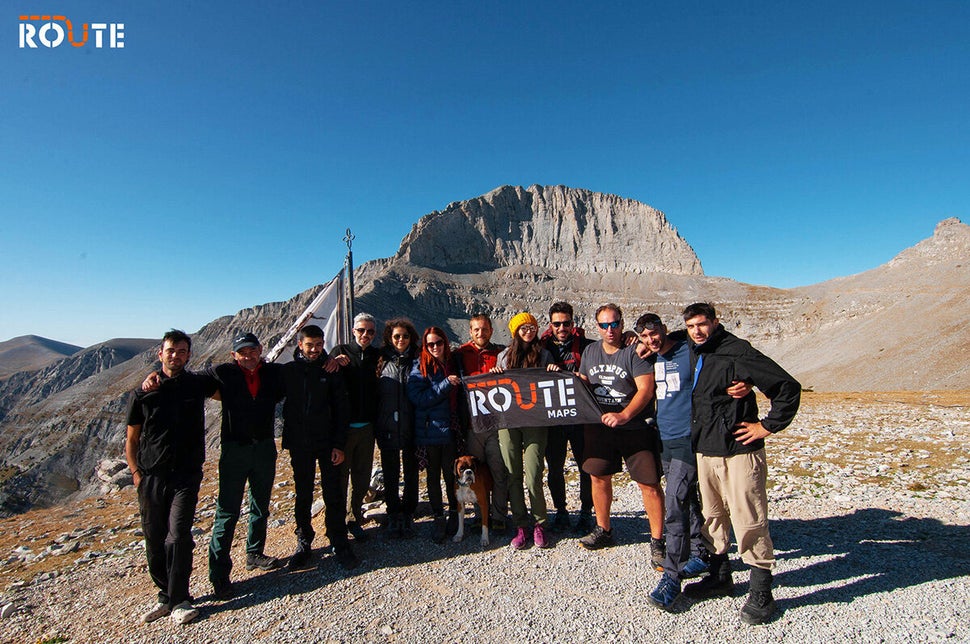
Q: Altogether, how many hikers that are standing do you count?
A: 12